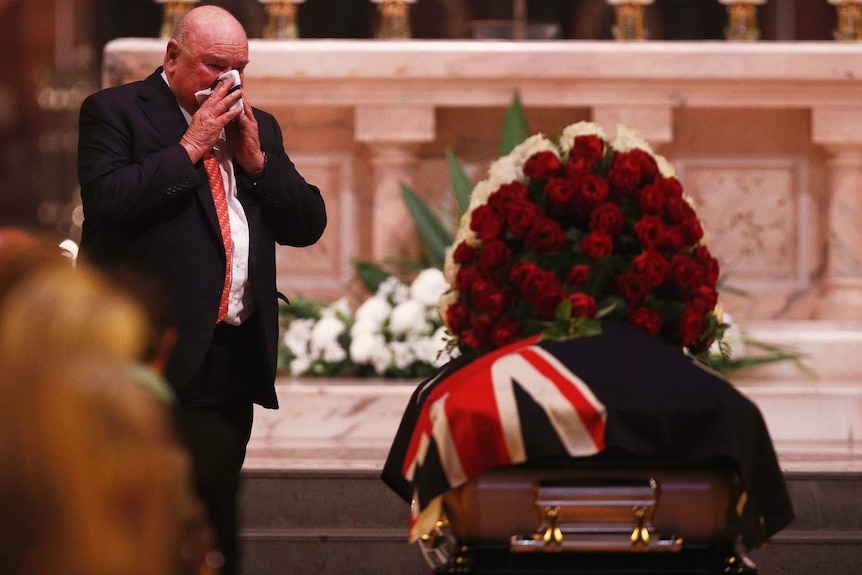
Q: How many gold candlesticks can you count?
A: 6